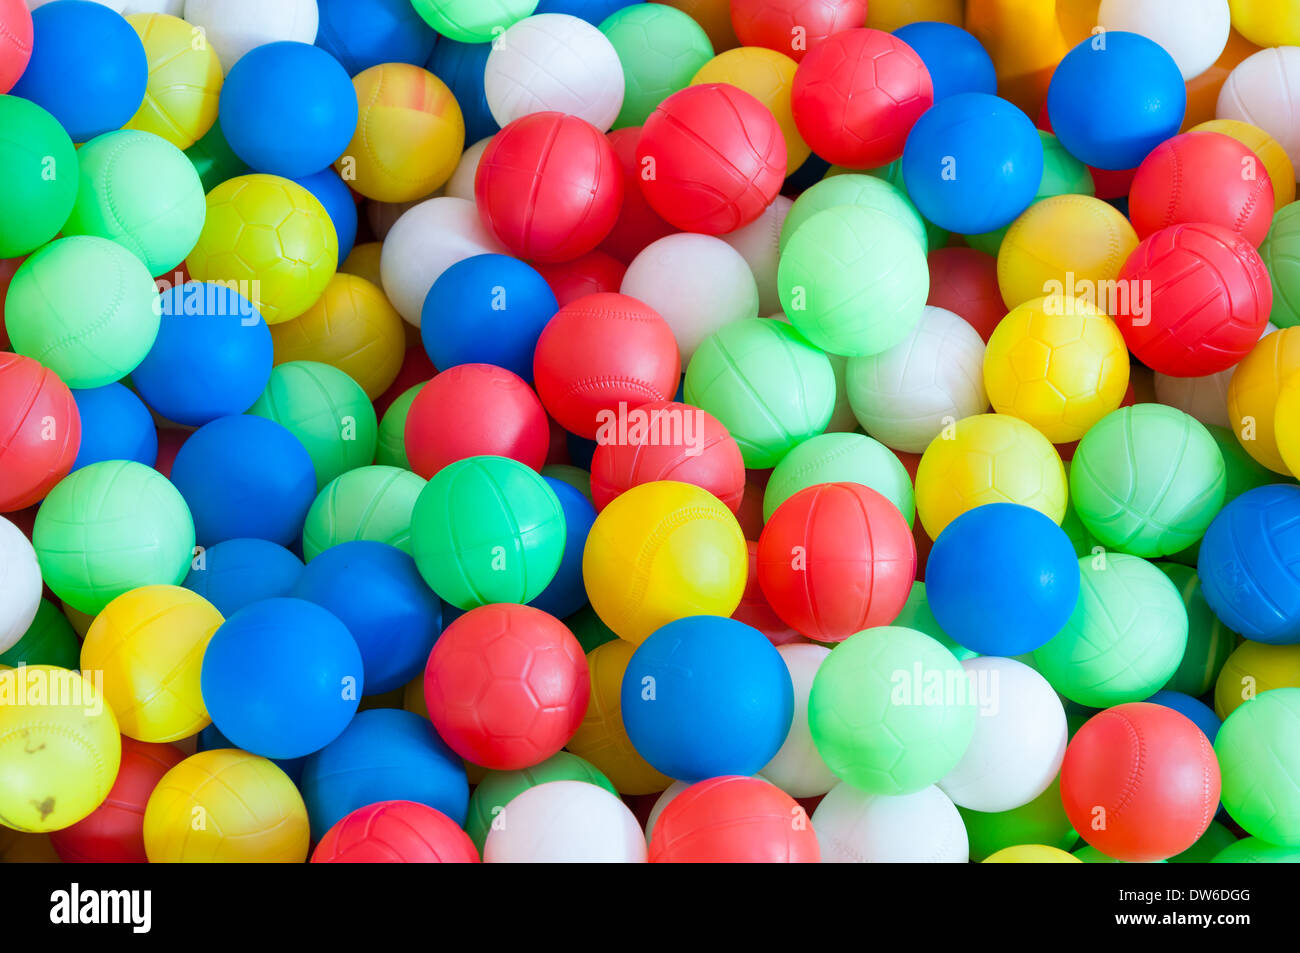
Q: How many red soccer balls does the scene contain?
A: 3